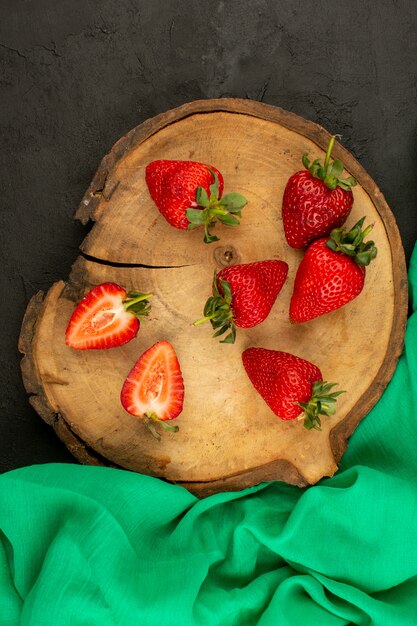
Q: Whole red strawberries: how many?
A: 5